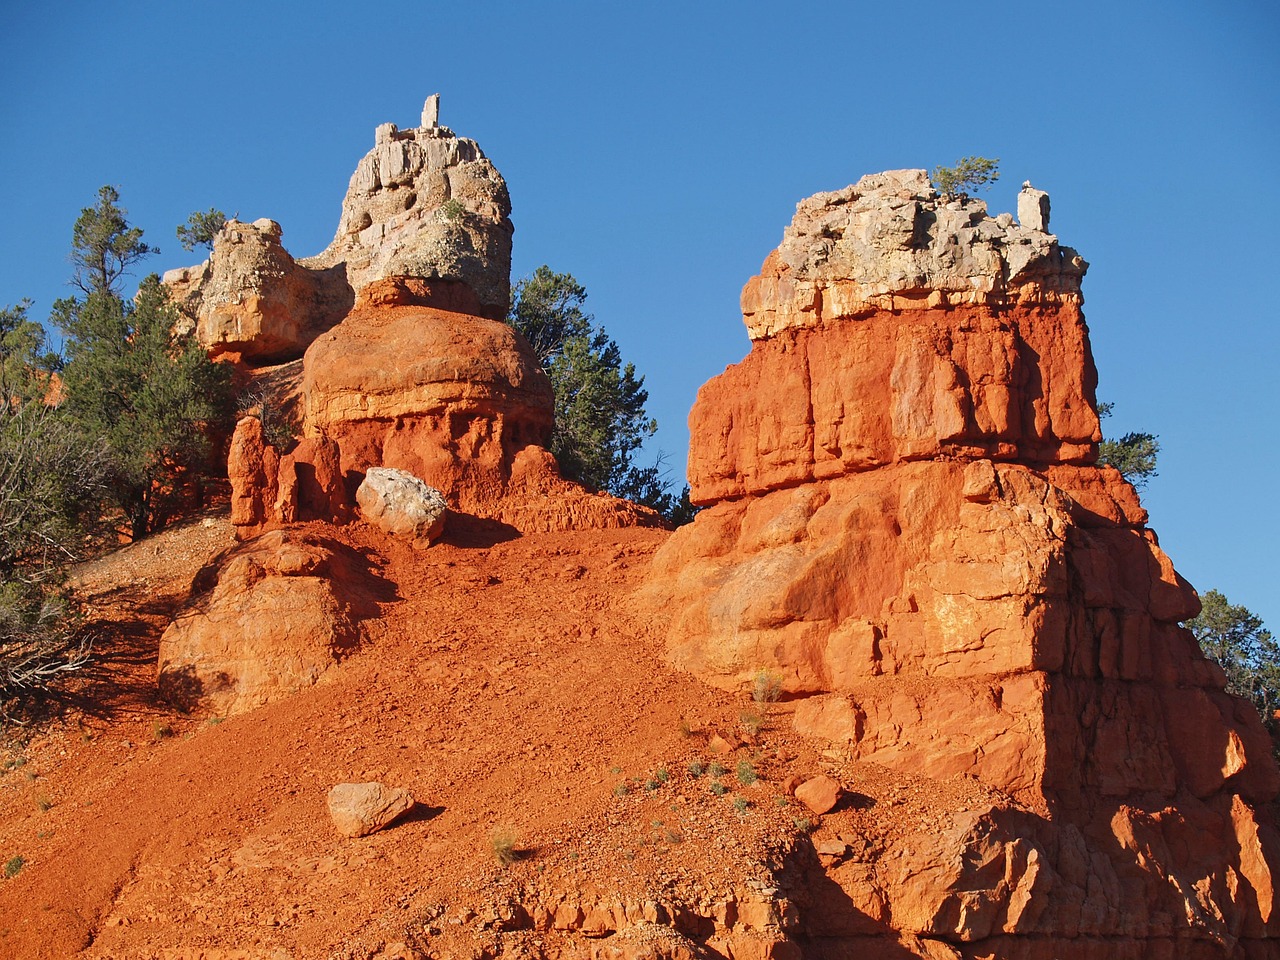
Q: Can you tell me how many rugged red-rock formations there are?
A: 2